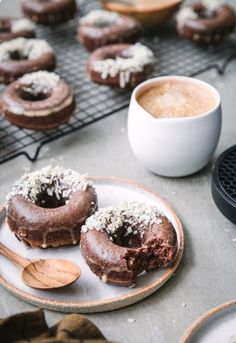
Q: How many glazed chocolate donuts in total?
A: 9